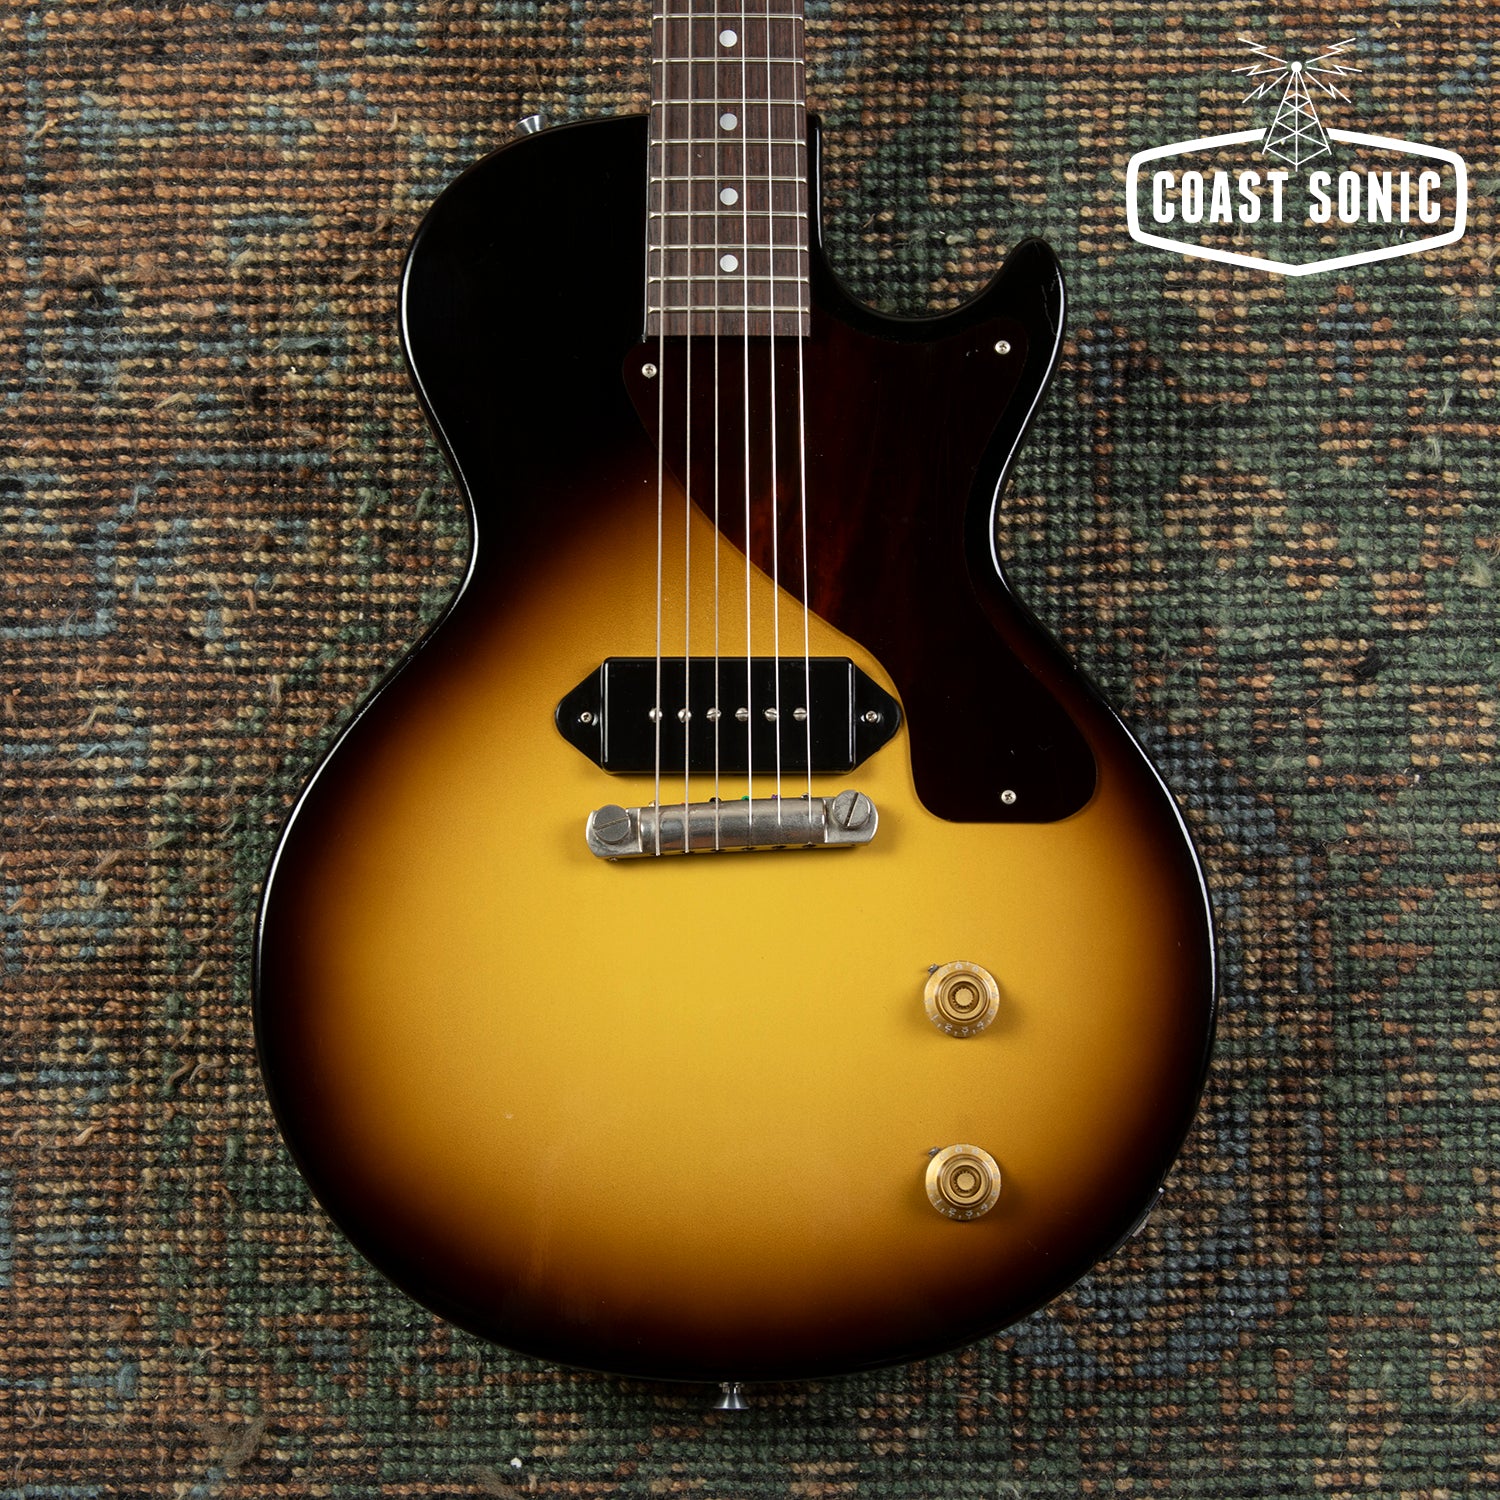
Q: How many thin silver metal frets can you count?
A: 9